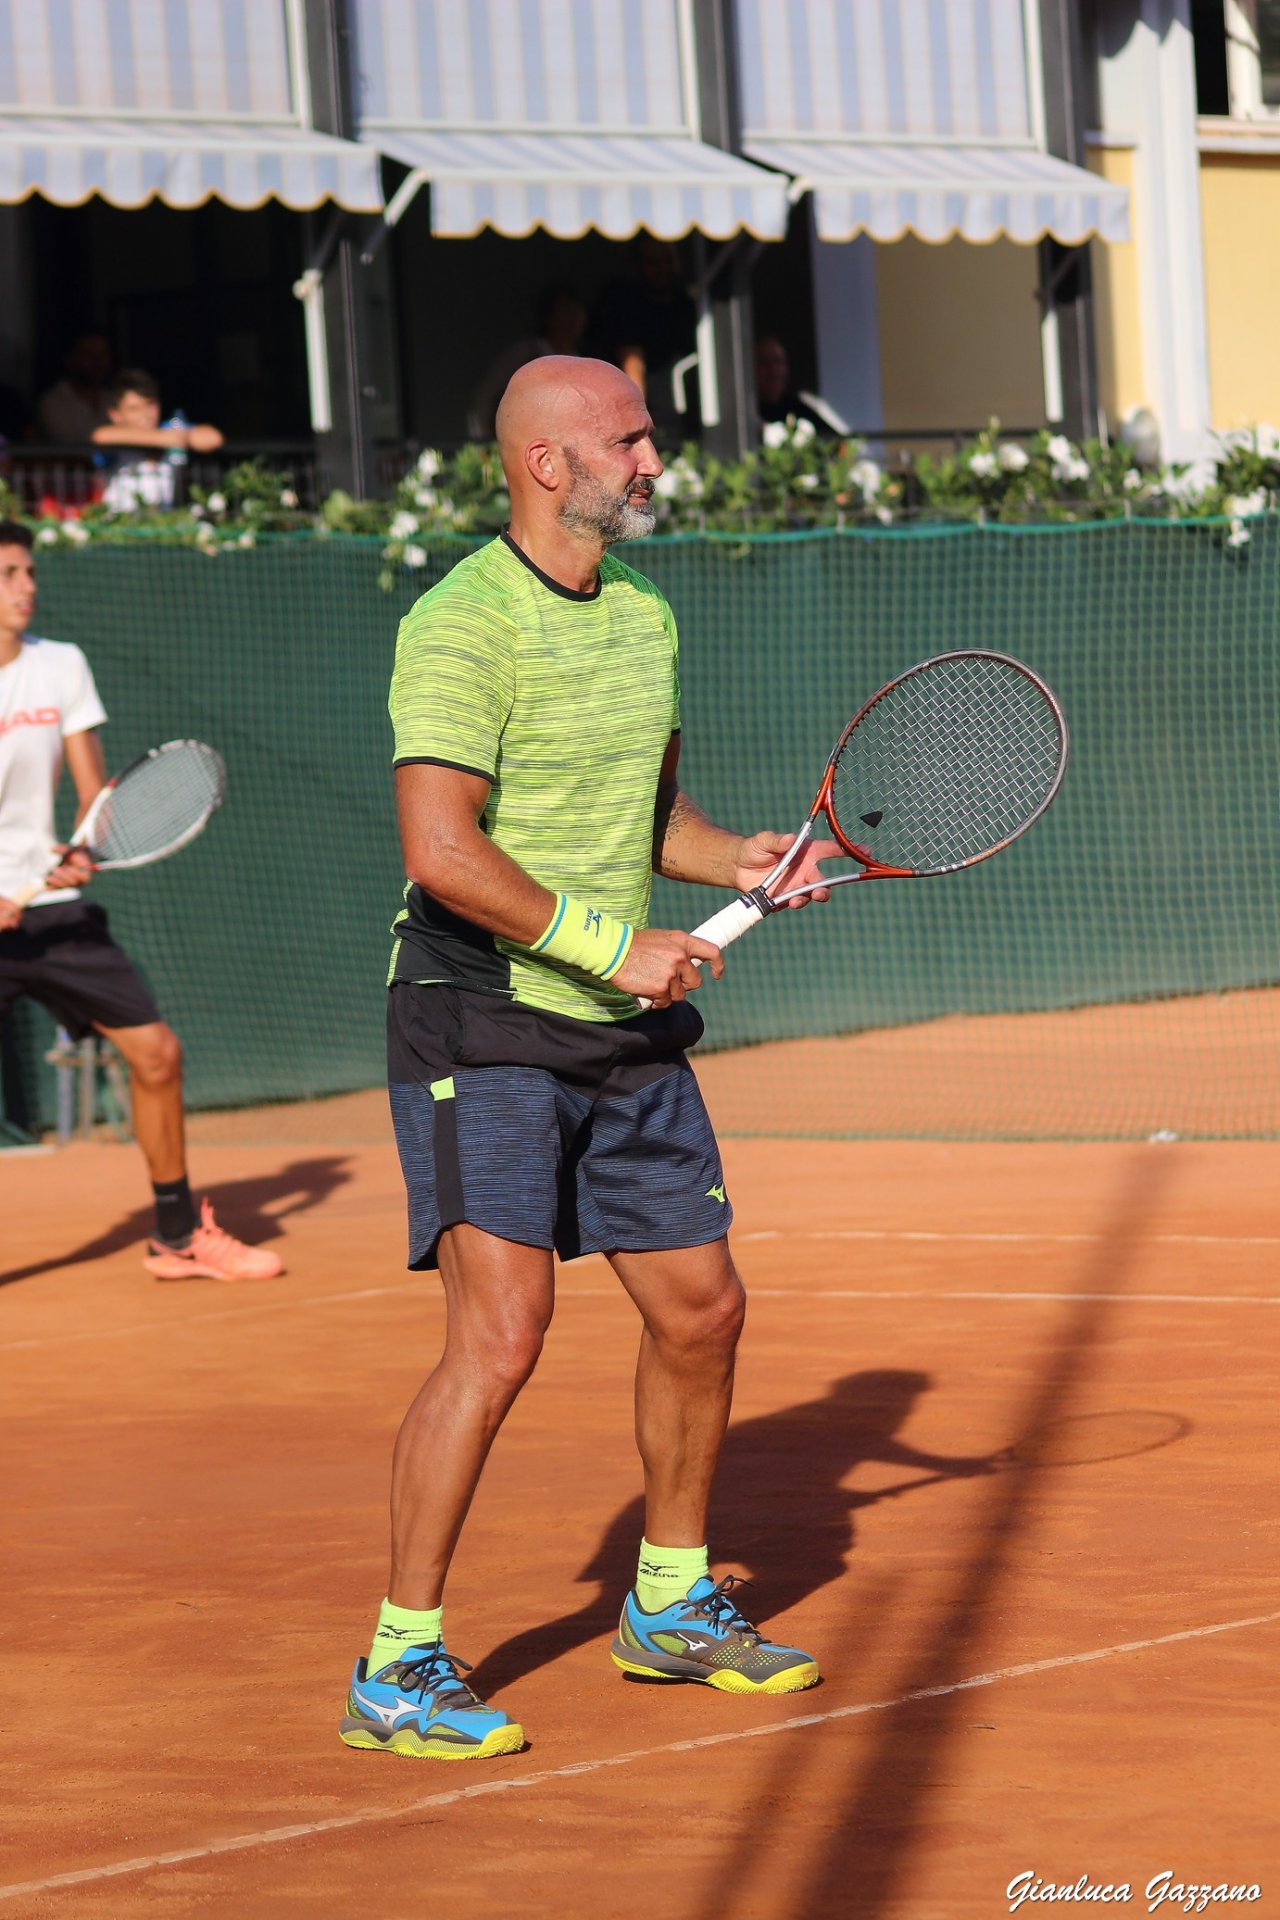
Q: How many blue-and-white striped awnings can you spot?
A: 3